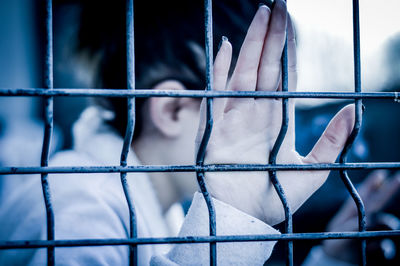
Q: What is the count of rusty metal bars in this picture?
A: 8